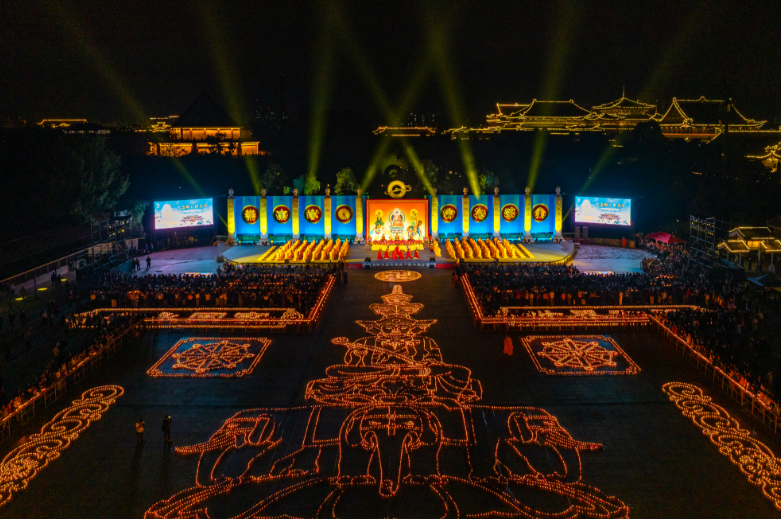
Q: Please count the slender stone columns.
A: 10